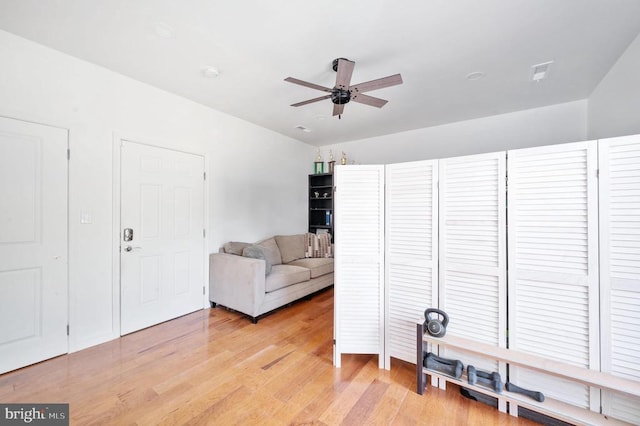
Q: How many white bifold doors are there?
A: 5